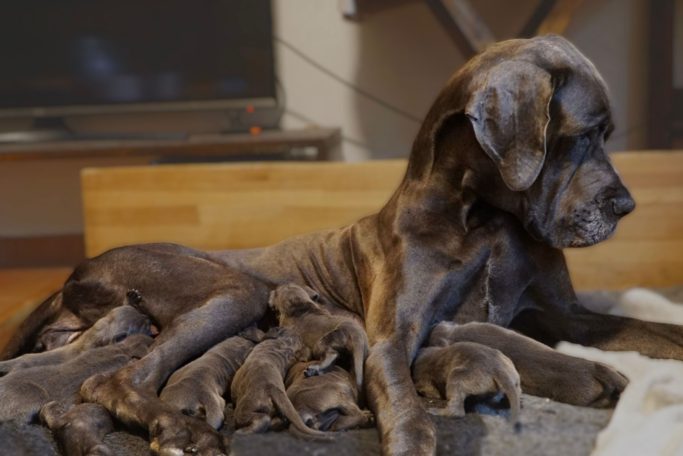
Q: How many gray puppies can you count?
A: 9